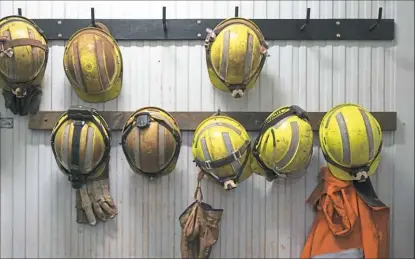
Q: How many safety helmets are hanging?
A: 8